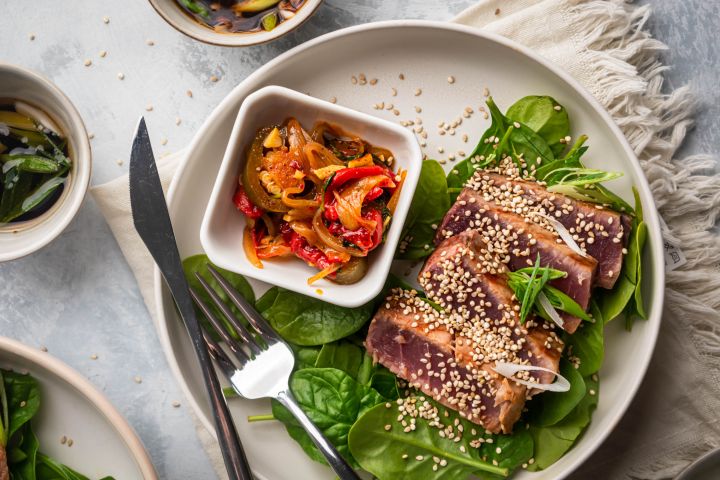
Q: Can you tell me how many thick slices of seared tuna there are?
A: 4